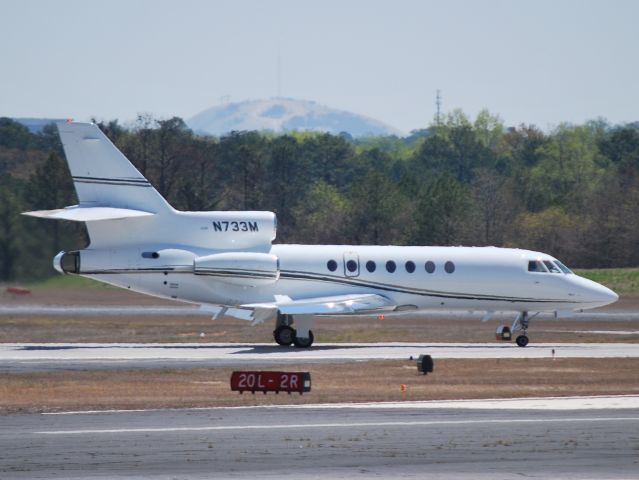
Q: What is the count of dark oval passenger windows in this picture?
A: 7